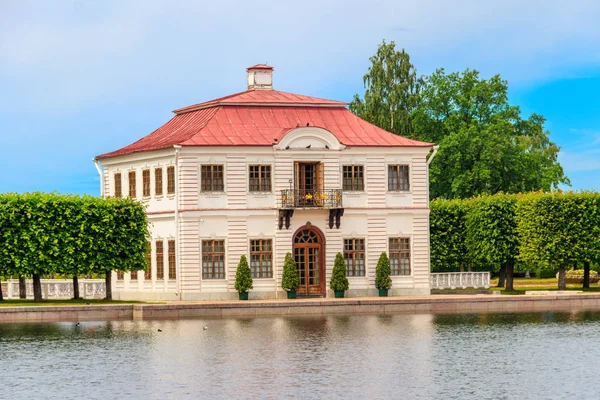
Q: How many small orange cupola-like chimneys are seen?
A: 1